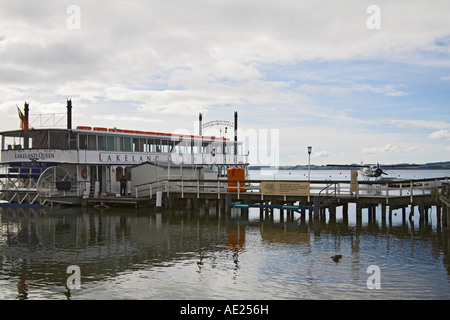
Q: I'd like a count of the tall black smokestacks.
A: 4